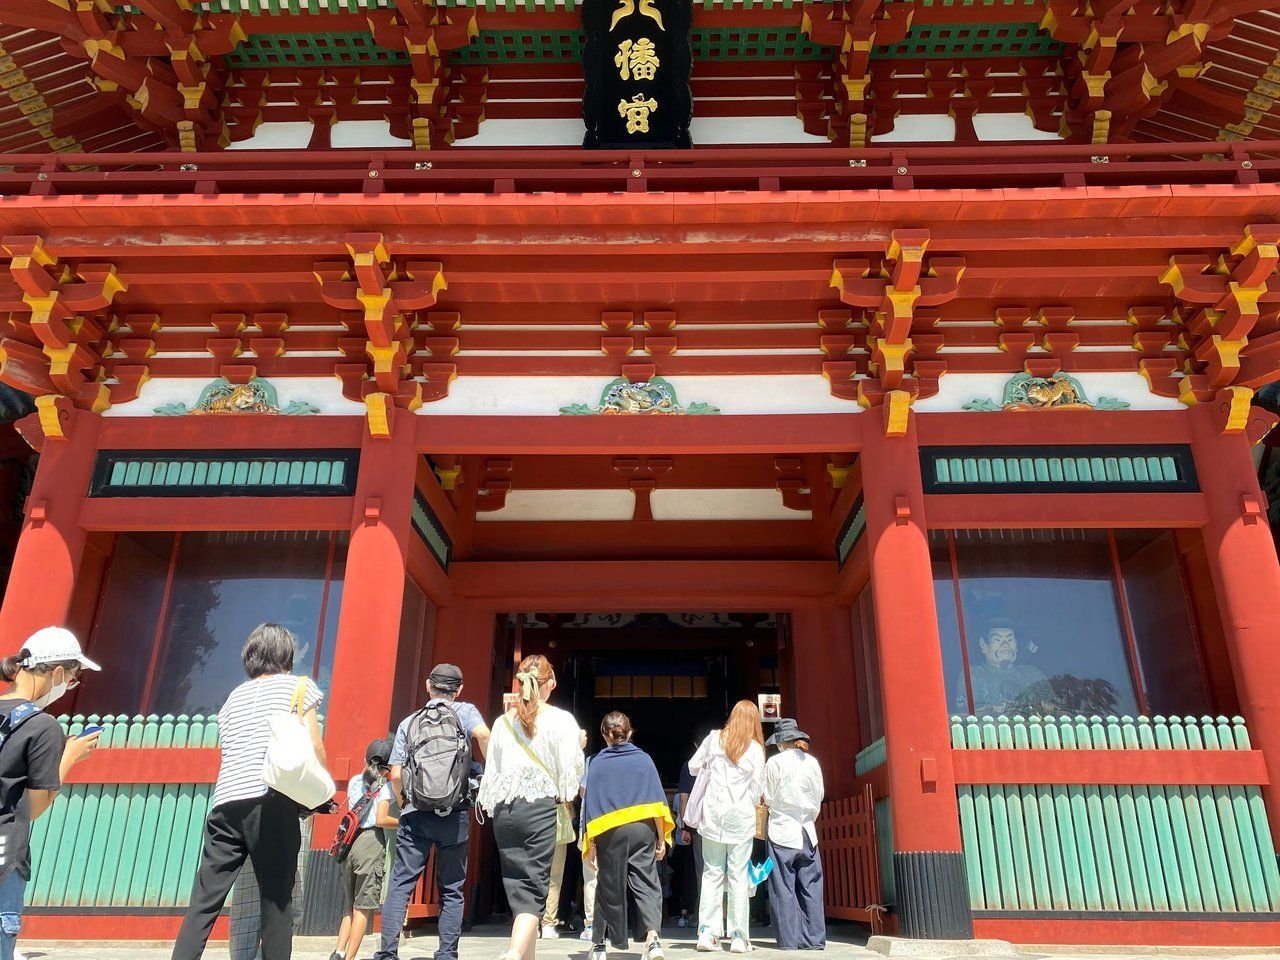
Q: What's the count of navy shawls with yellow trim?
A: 1